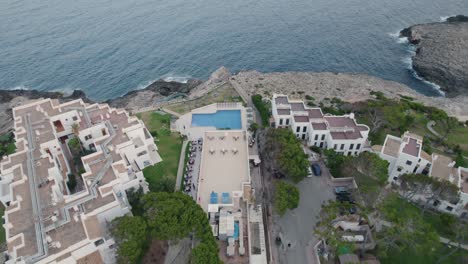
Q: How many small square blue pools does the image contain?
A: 2